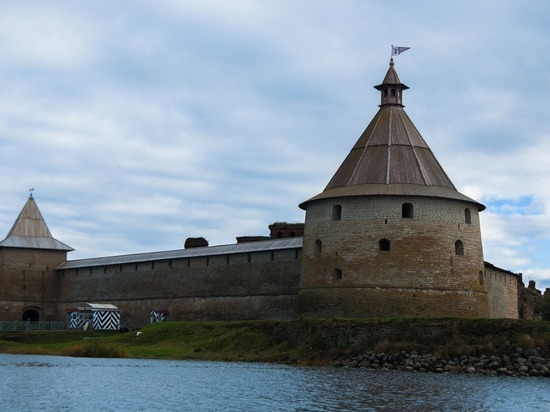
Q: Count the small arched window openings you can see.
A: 8